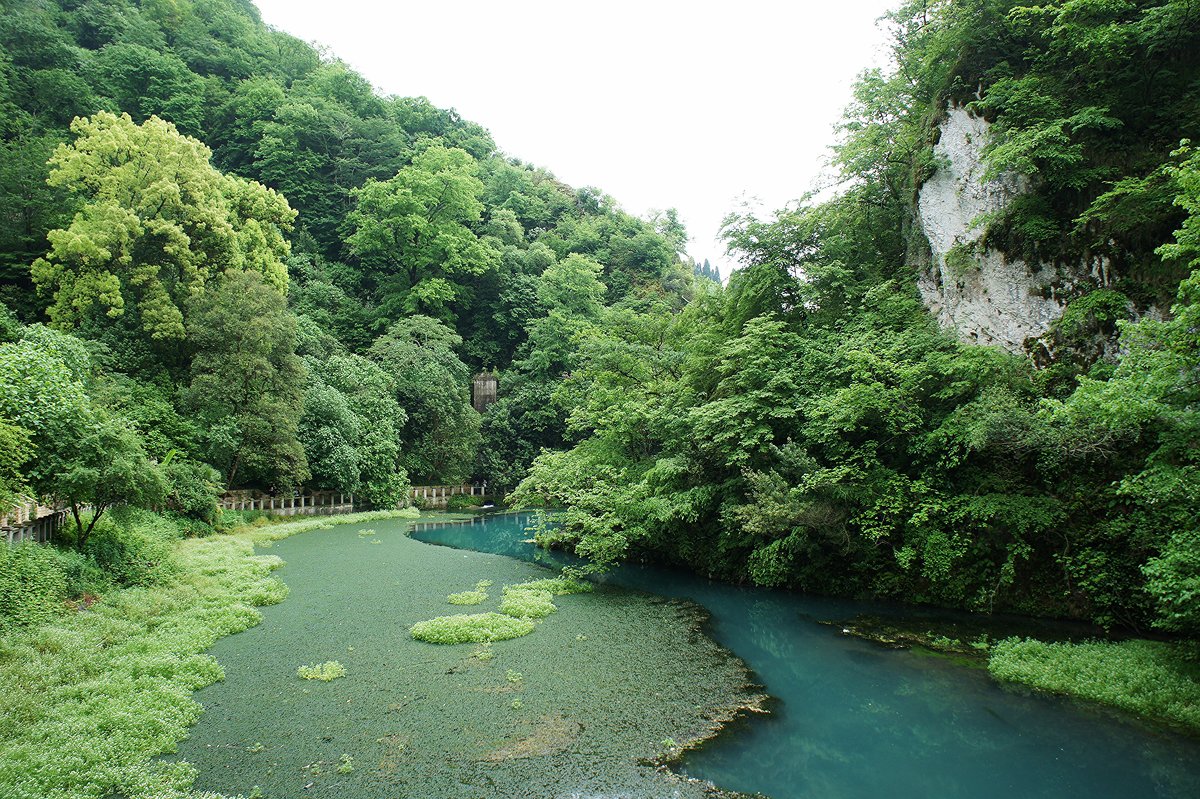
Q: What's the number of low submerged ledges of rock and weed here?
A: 1